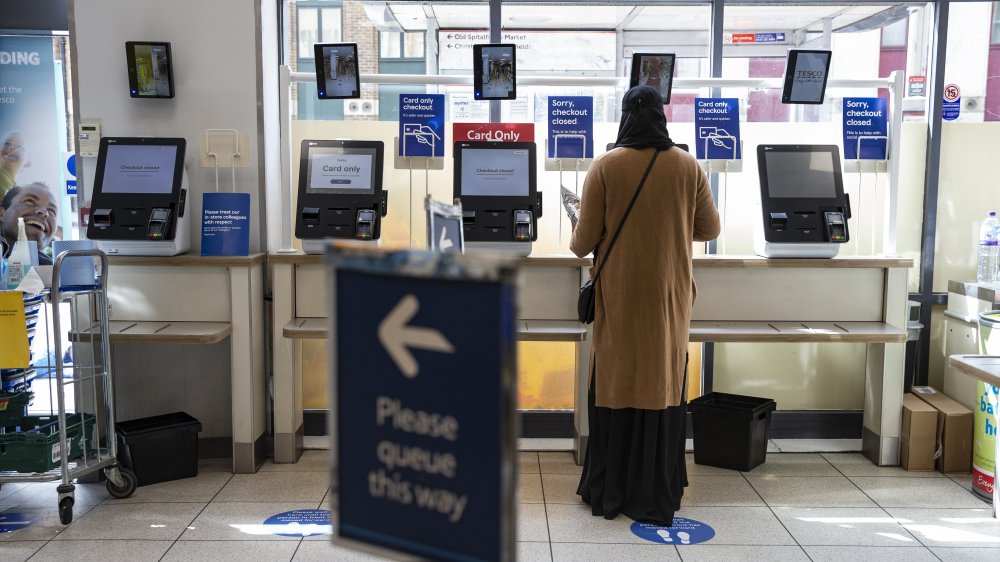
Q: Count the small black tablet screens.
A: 5